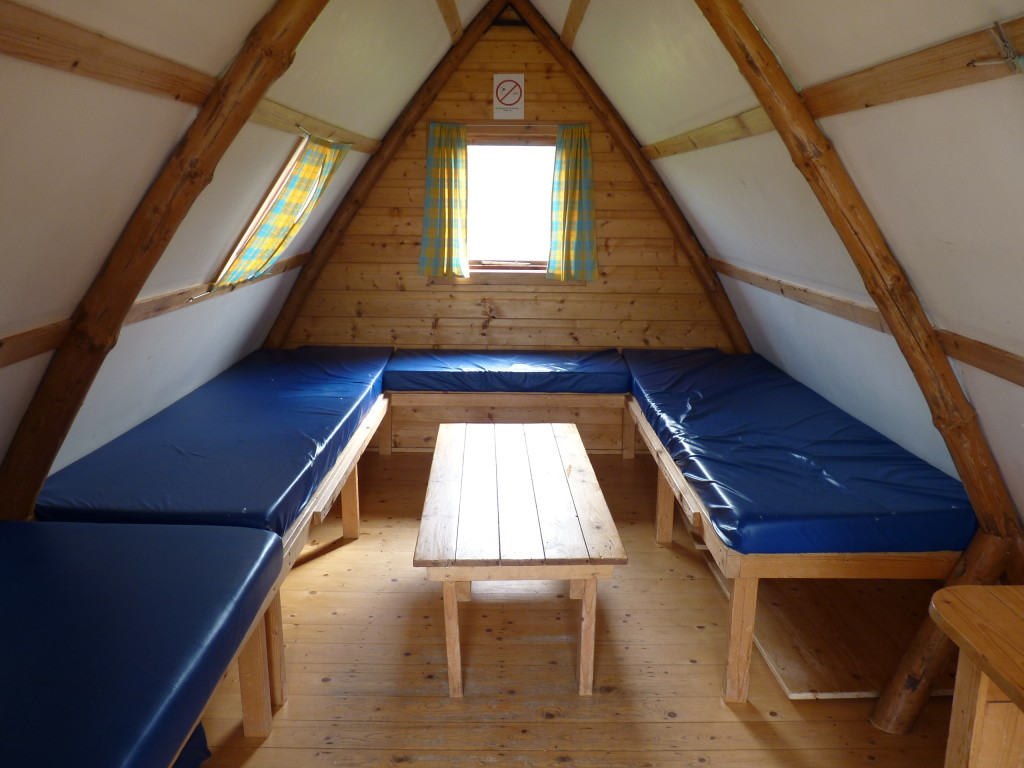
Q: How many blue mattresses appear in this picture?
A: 4